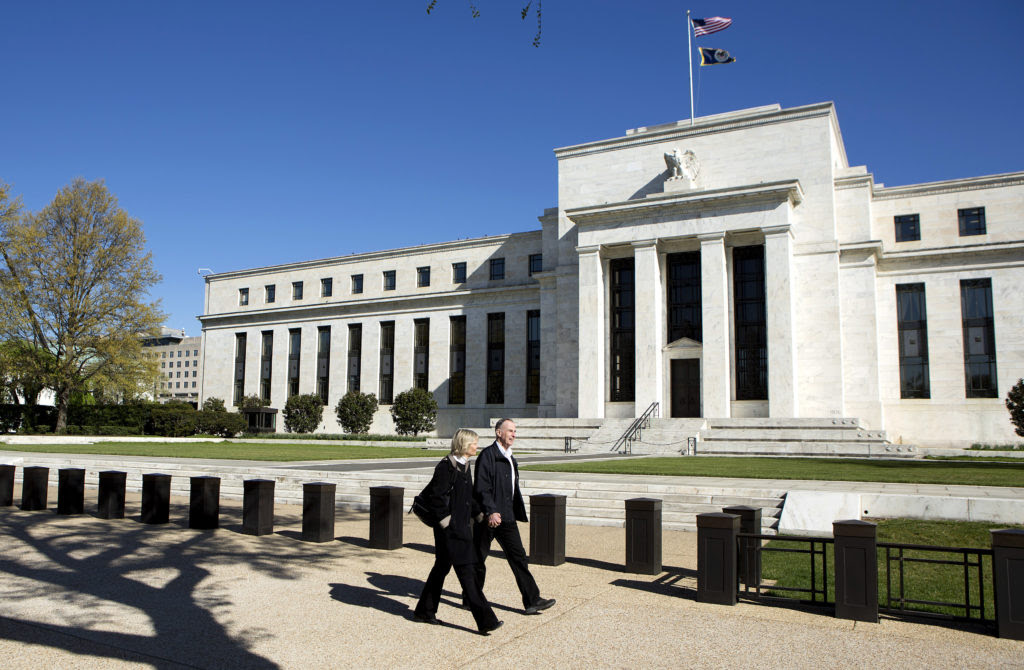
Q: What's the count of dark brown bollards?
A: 15